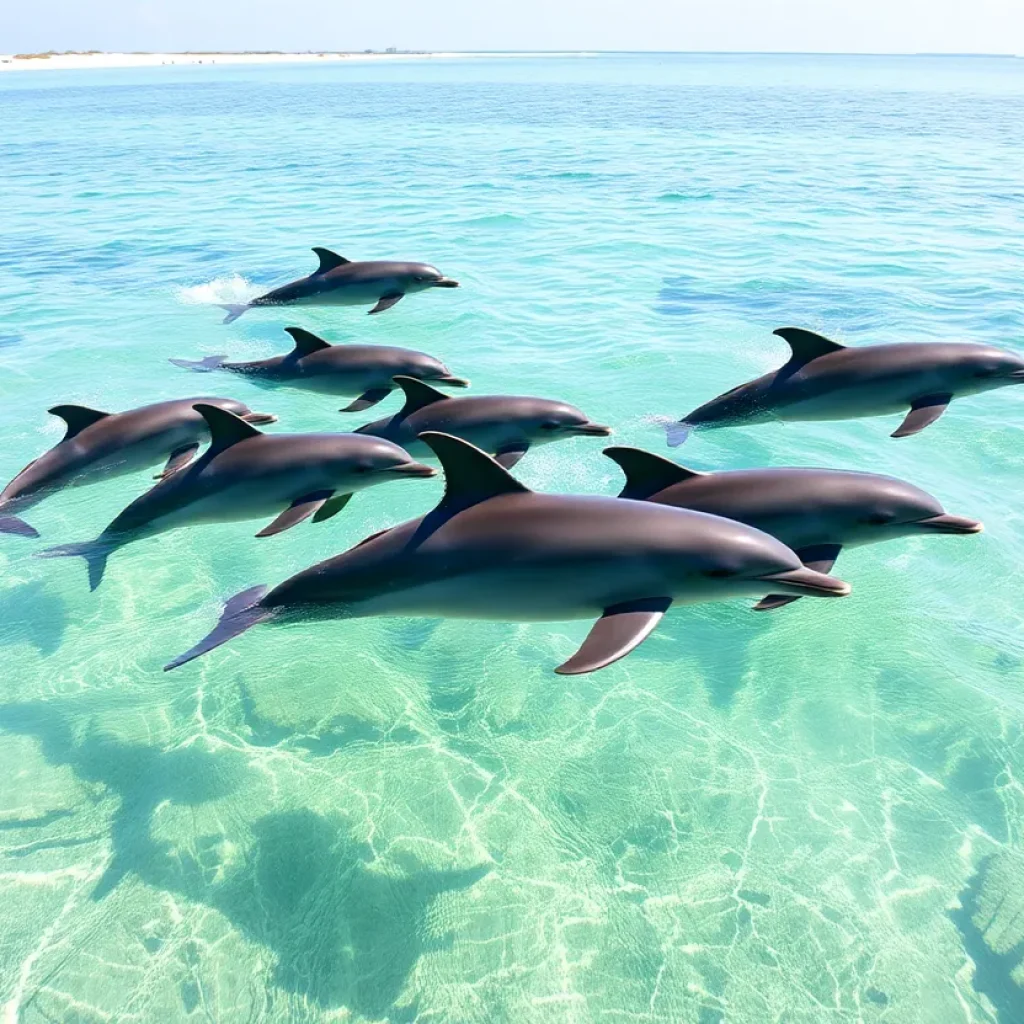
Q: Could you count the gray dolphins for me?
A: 8